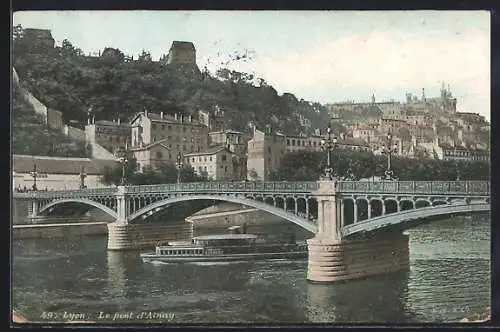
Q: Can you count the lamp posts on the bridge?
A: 6